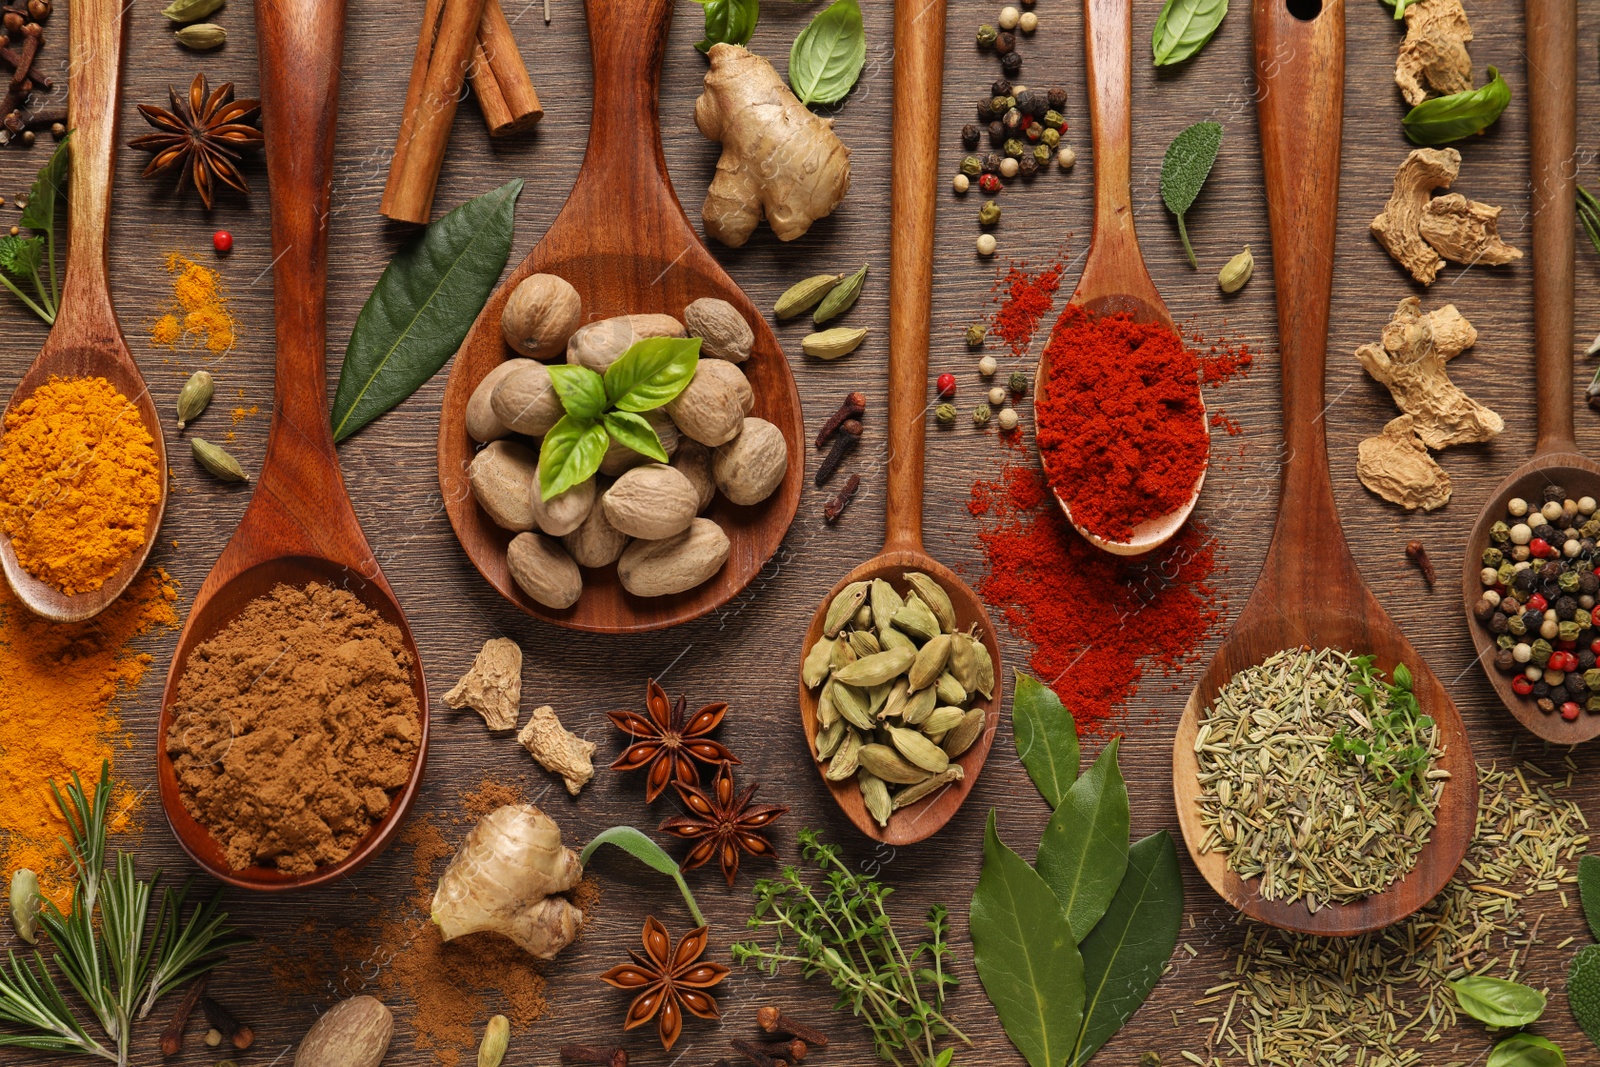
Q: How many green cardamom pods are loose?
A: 10